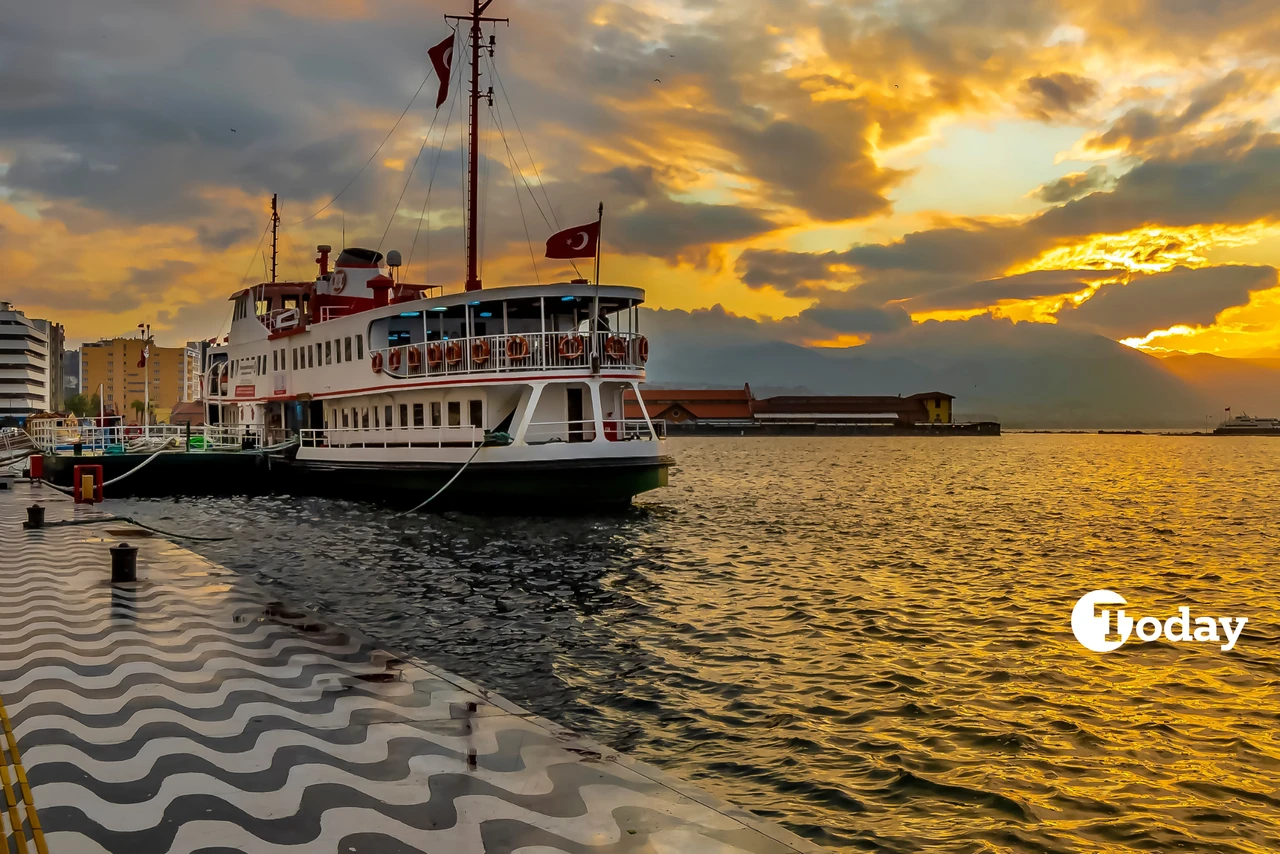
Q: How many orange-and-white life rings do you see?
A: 10